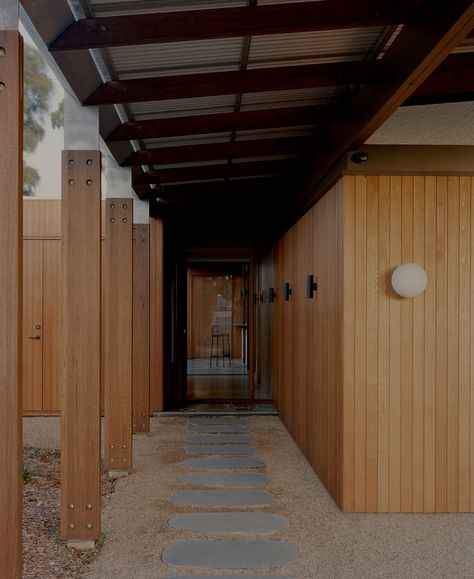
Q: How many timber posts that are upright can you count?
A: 4